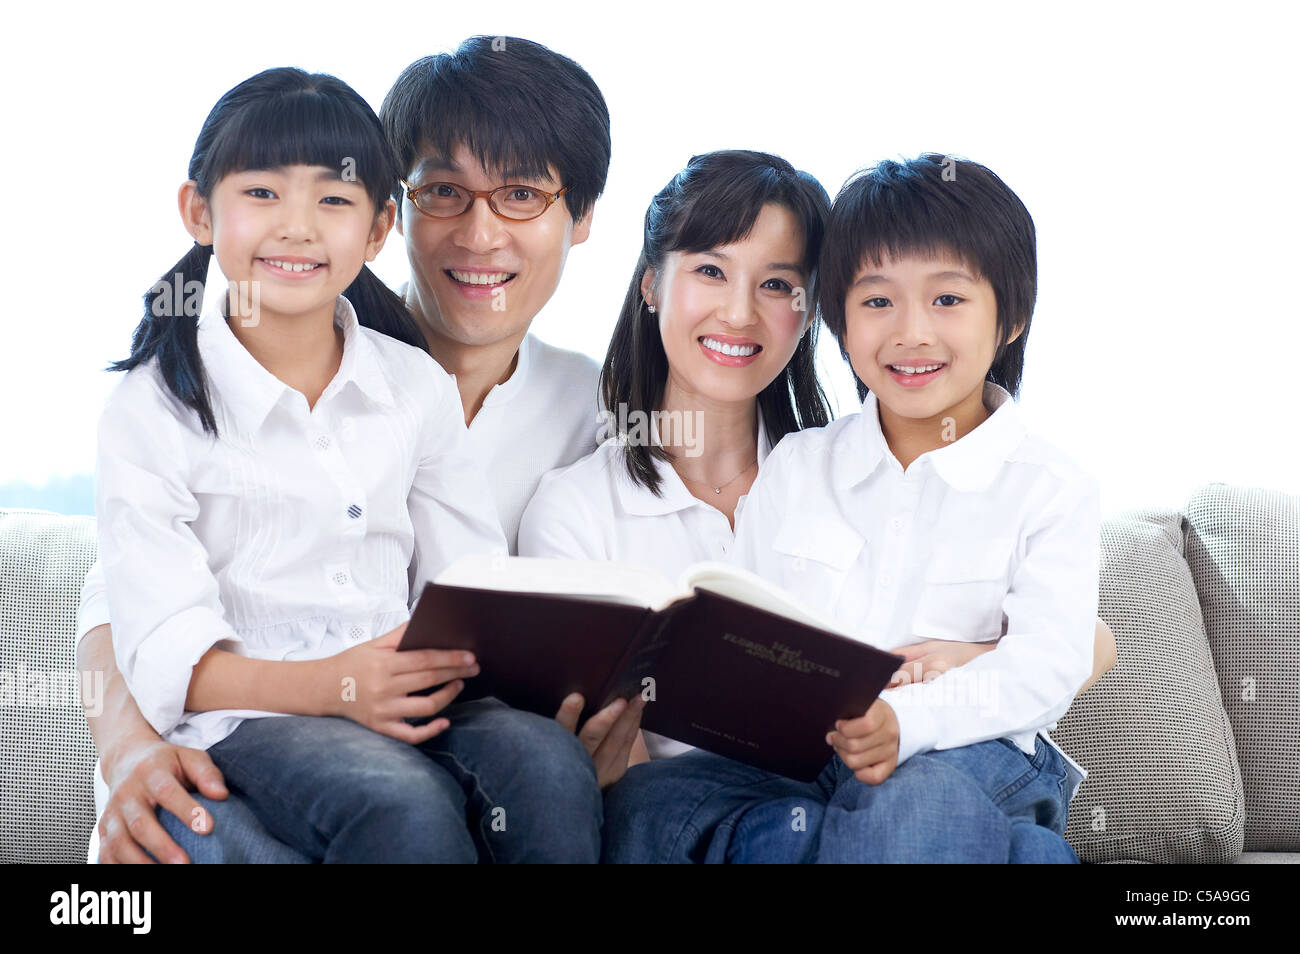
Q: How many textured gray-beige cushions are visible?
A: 3